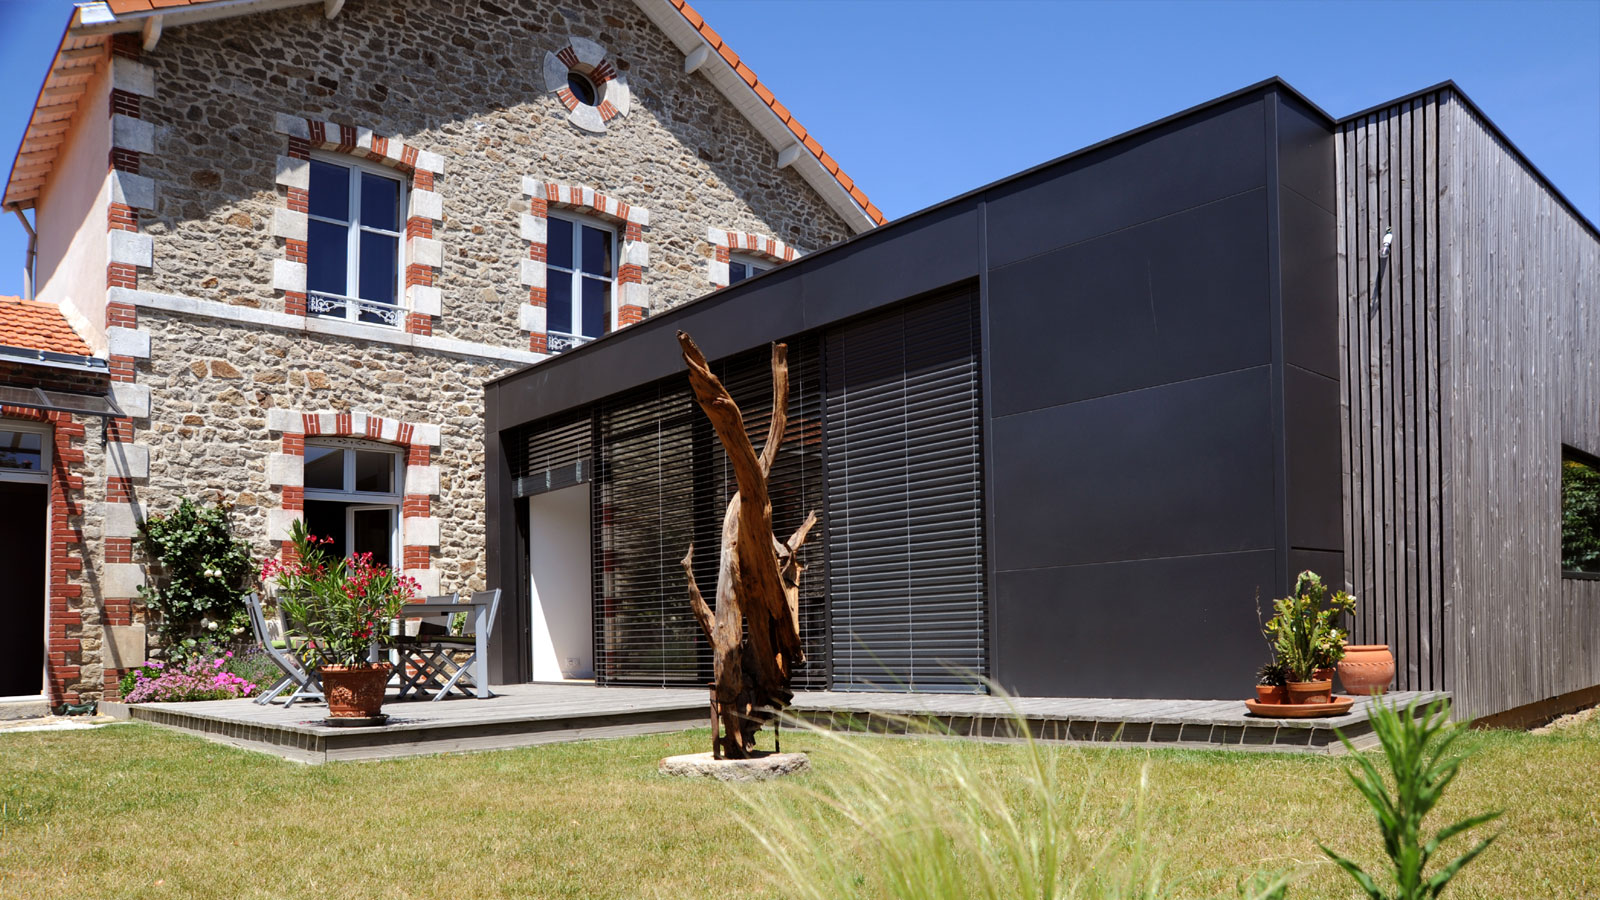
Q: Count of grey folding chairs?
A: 4